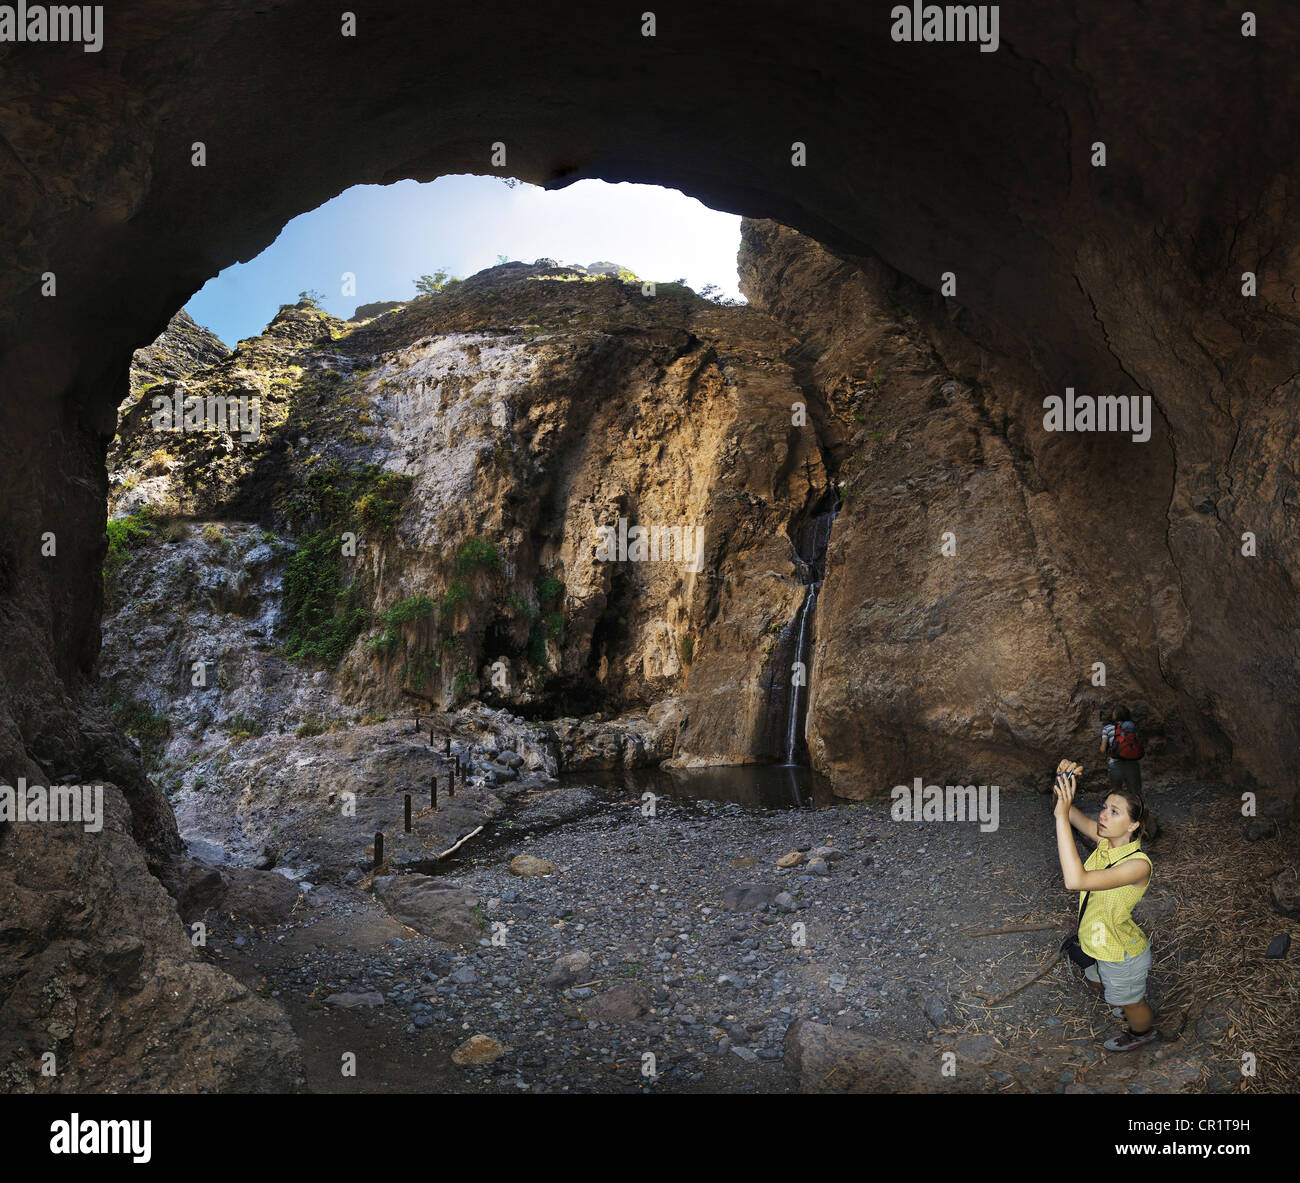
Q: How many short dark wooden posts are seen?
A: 9